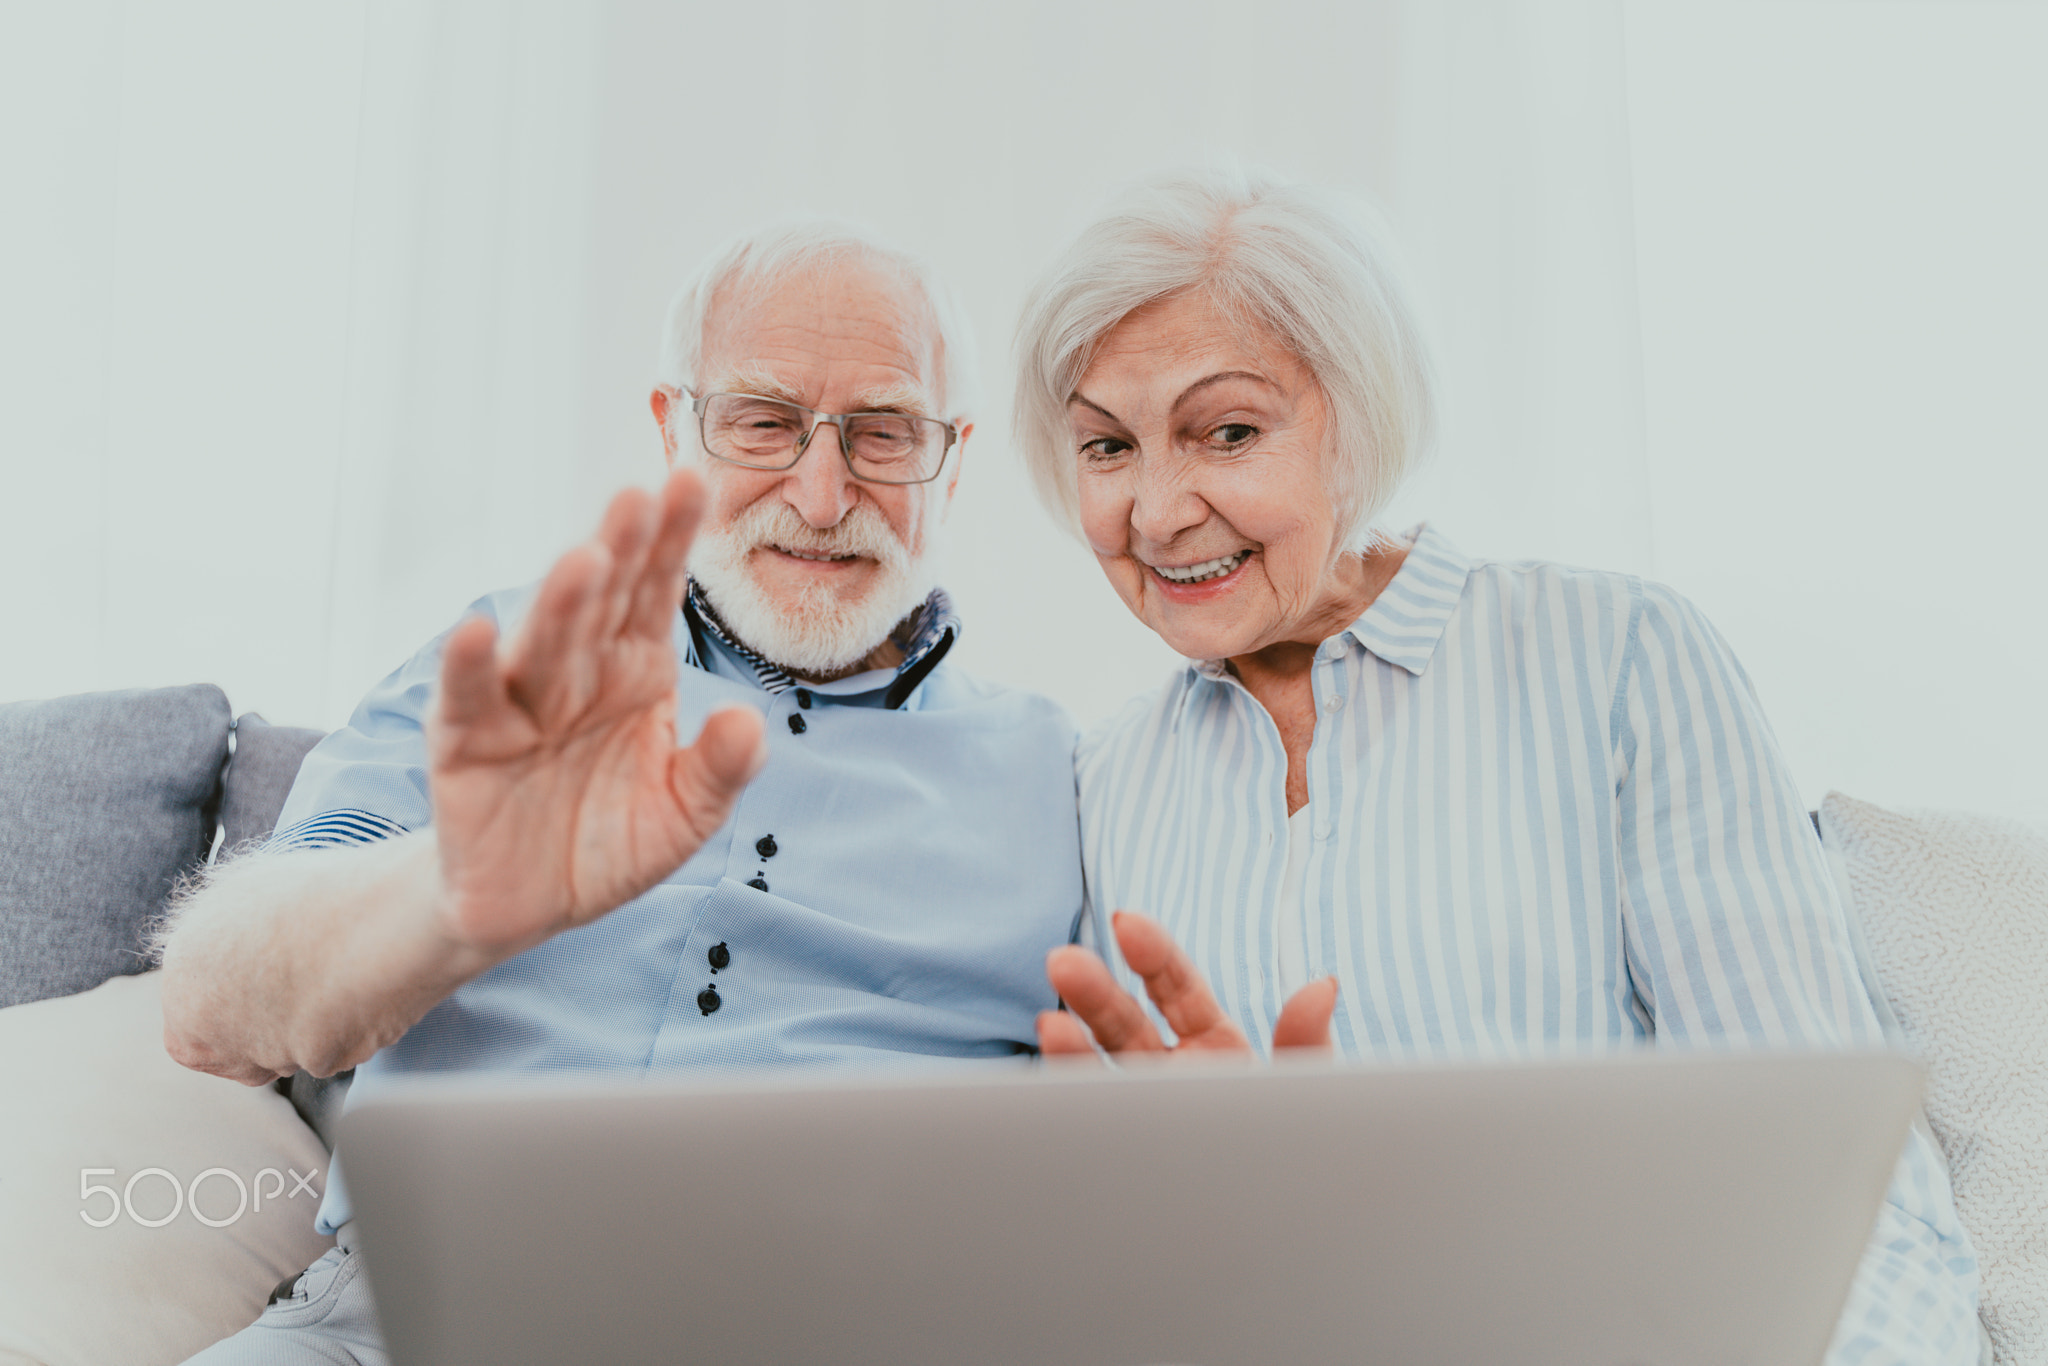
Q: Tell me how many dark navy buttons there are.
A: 6